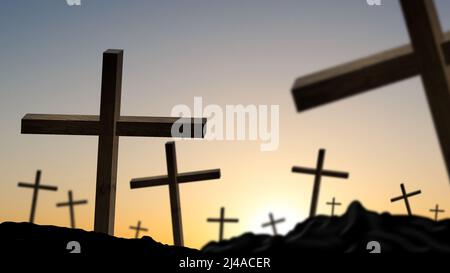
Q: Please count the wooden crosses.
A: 12